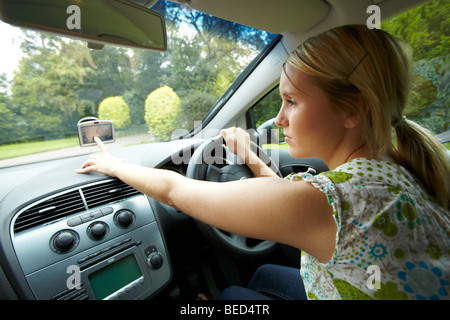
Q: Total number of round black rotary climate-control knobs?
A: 3